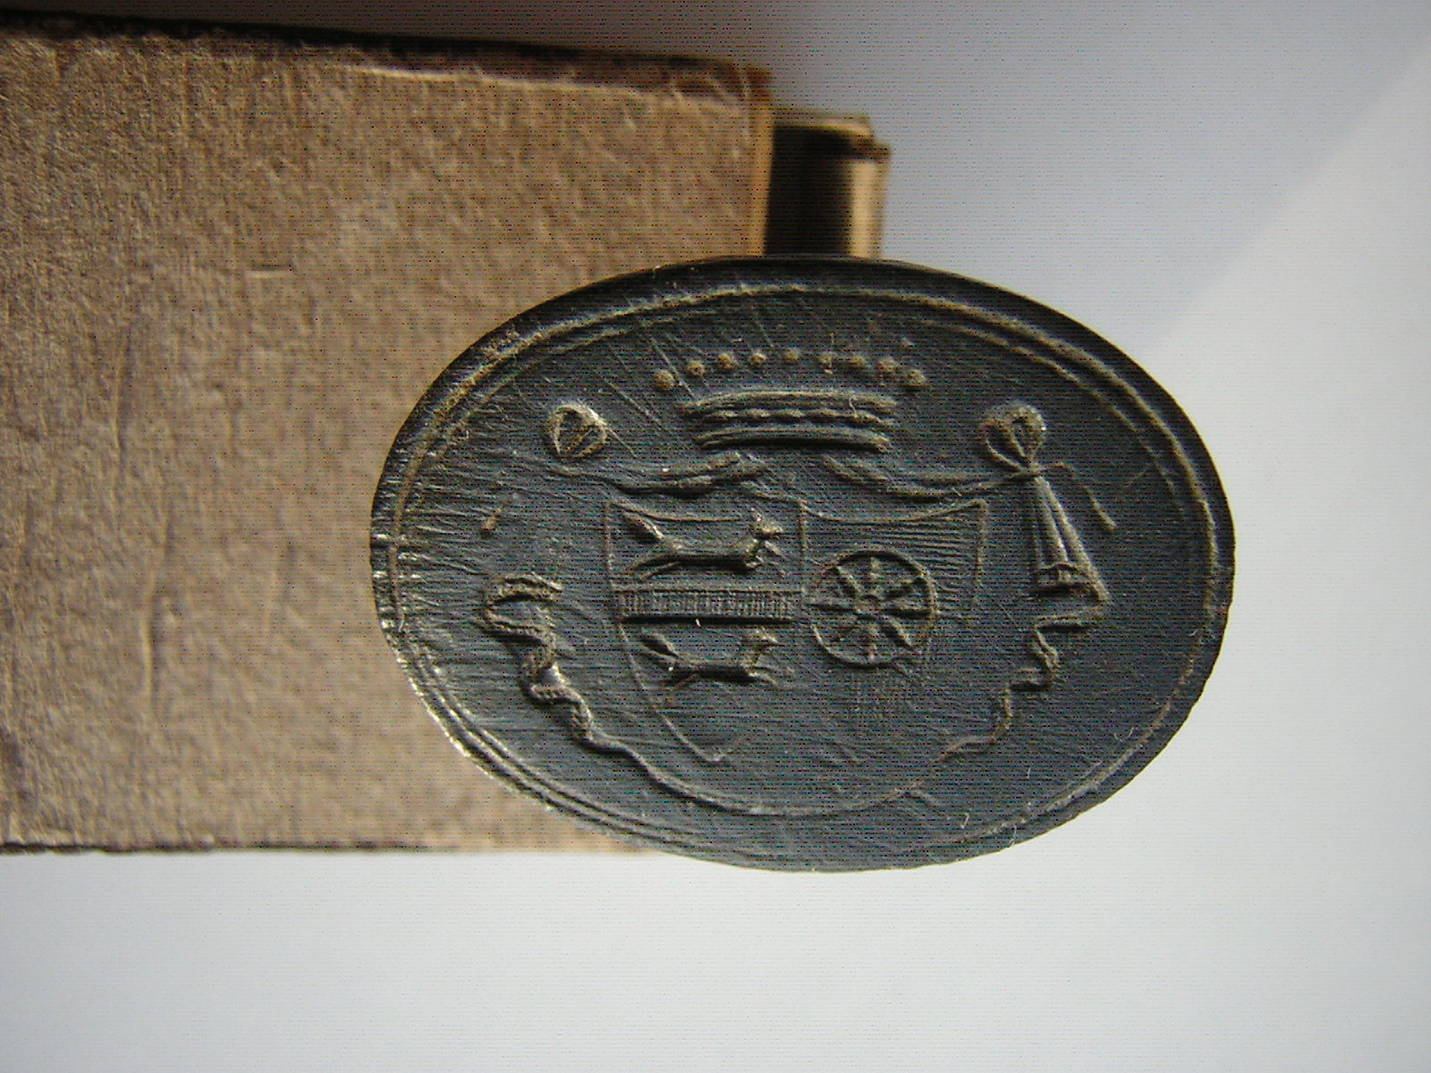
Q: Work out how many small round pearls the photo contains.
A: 9